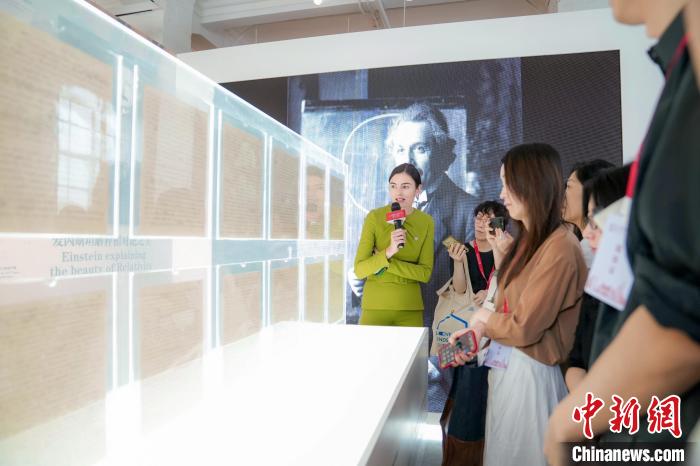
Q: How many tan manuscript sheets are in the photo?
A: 12